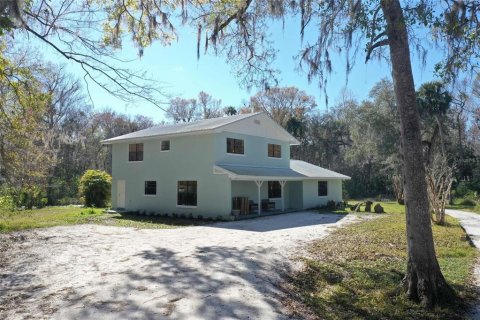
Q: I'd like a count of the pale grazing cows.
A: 0